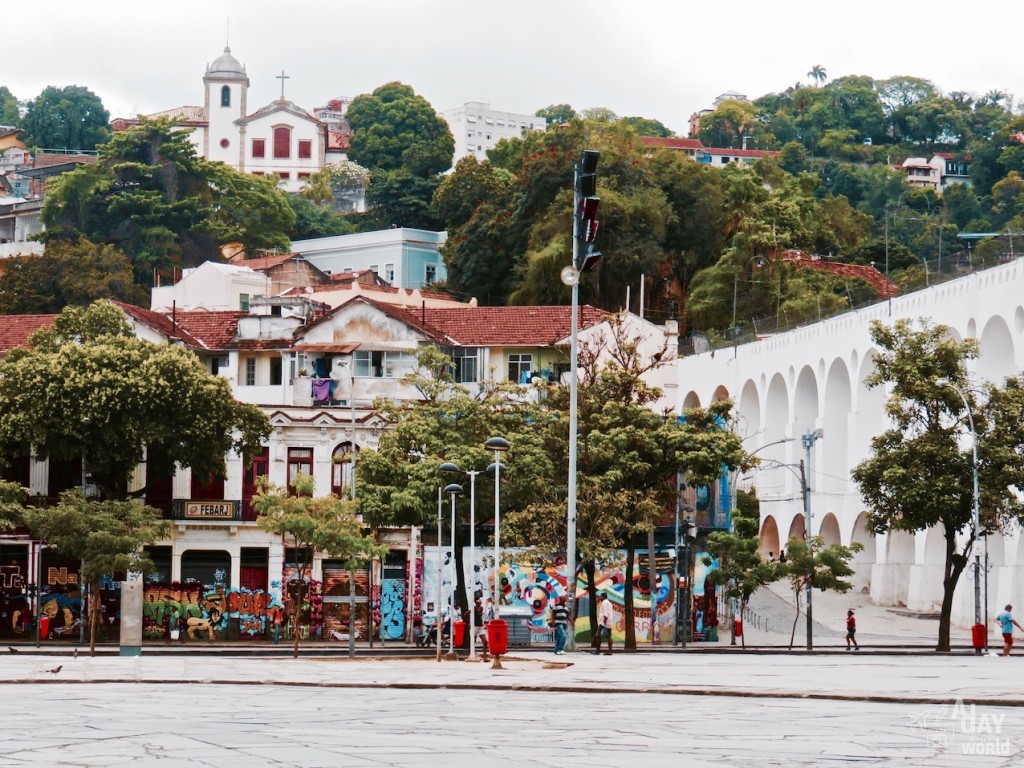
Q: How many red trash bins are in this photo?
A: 5